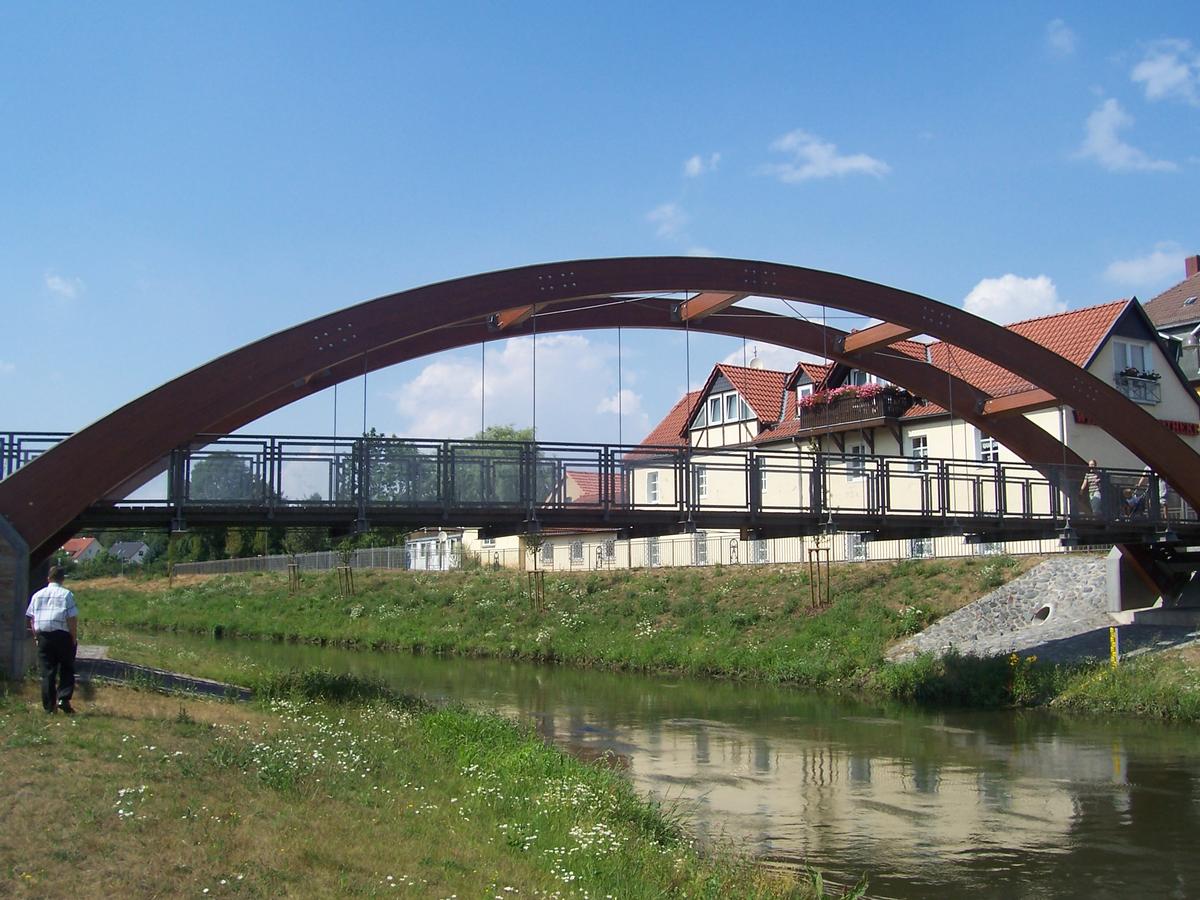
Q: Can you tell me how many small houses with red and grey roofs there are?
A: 2